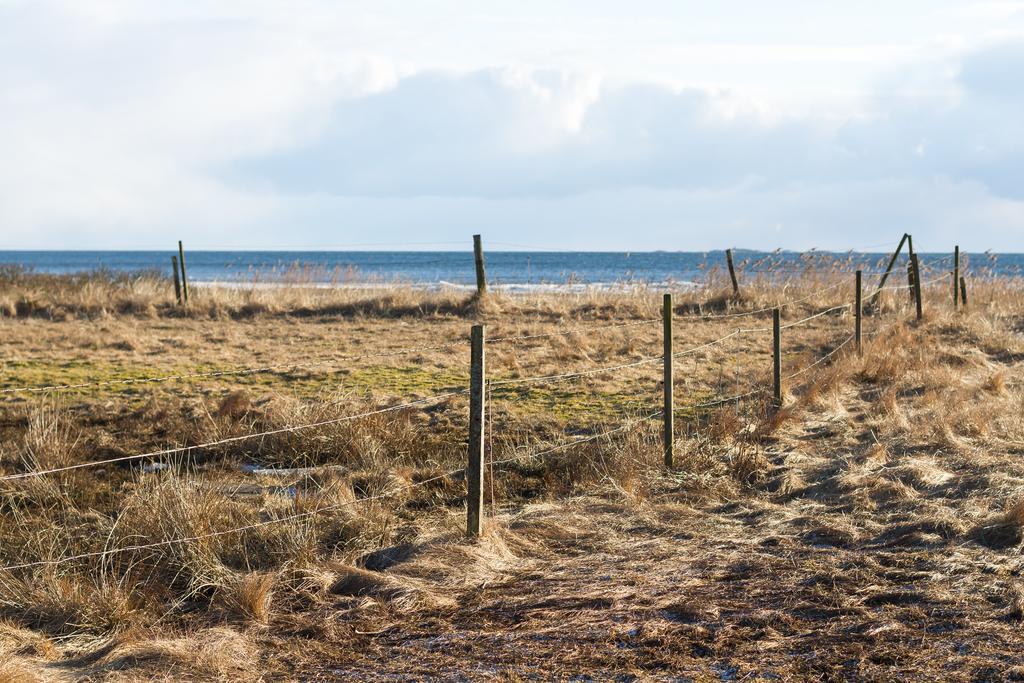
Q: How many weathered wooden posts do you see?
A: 13